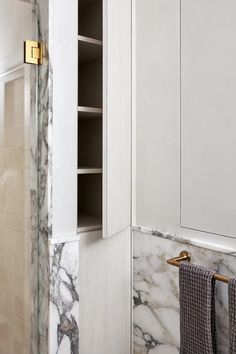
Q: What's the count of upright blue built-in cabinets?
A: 0